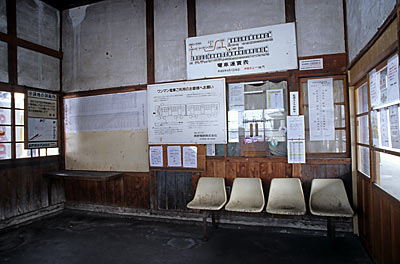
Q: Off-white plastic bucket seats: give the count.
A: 4